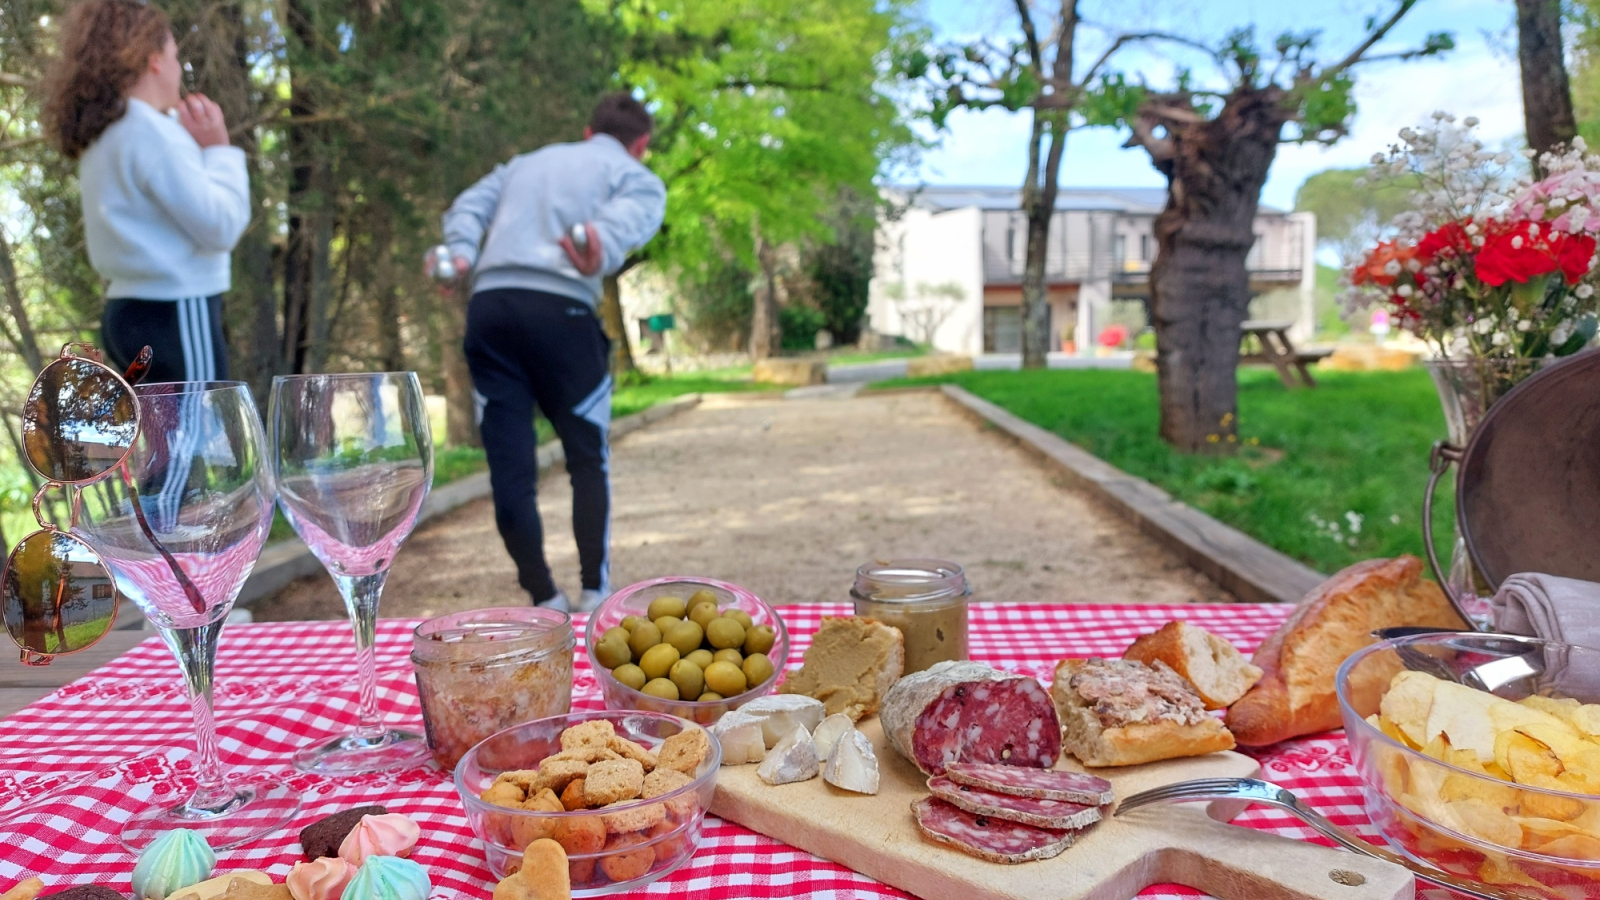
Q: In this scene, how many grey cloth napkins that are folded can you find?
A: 1